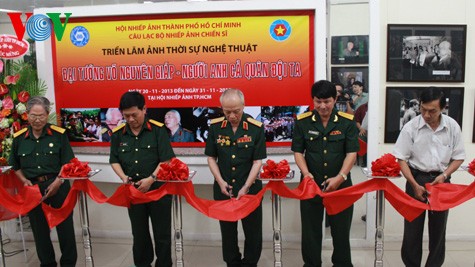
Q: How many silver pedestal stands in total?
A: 4